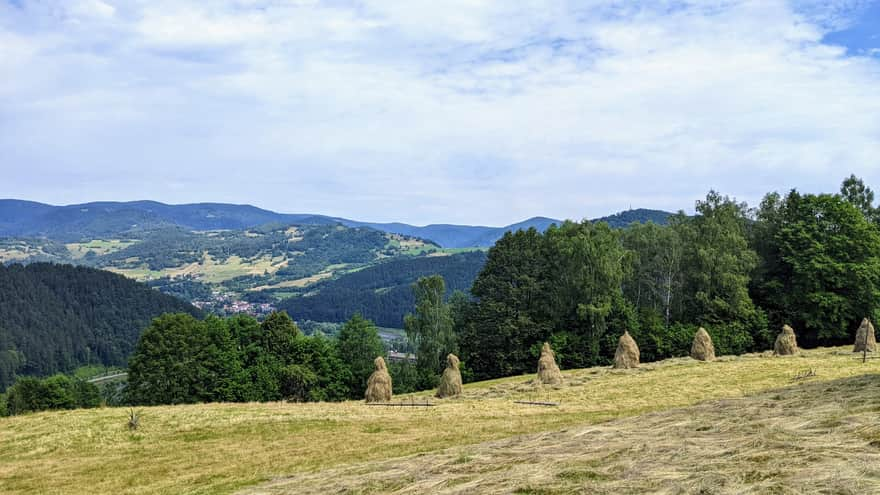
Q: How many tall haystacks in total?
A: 7